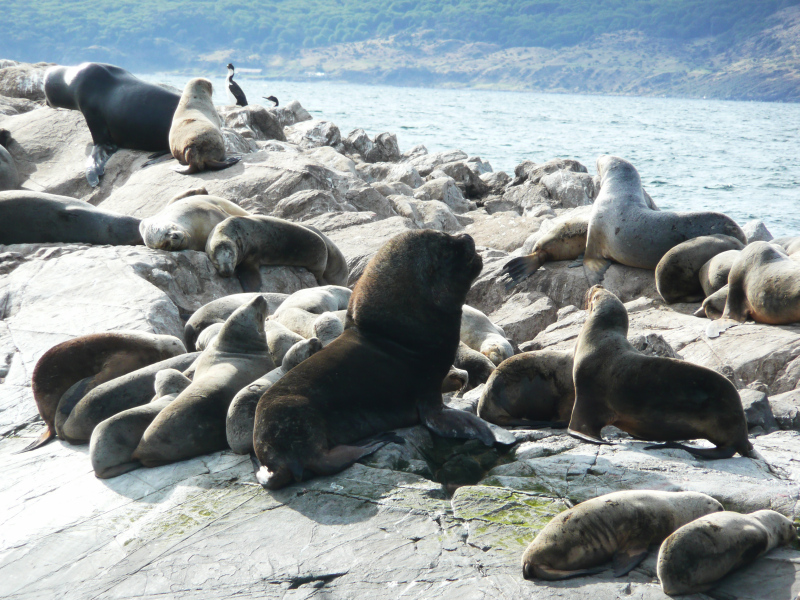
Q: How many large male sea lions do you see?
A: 2